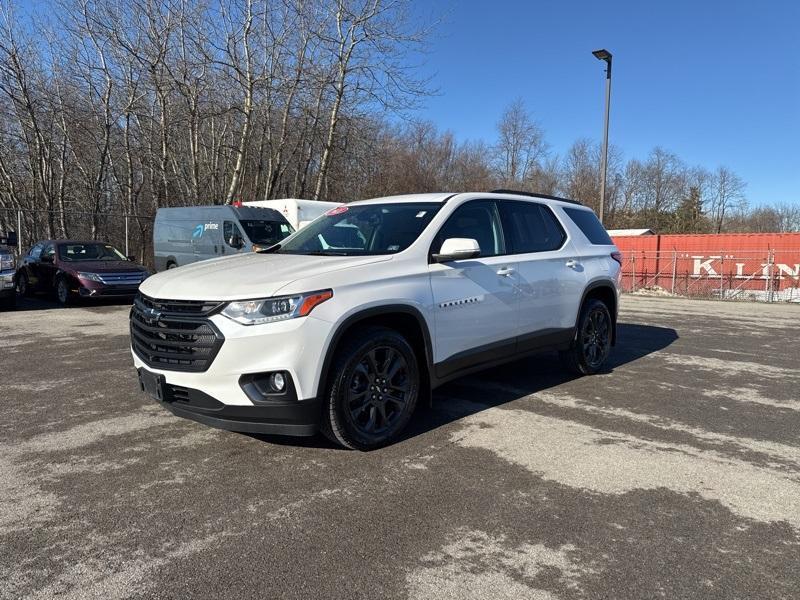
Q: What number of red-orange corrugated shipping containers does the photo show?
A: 2